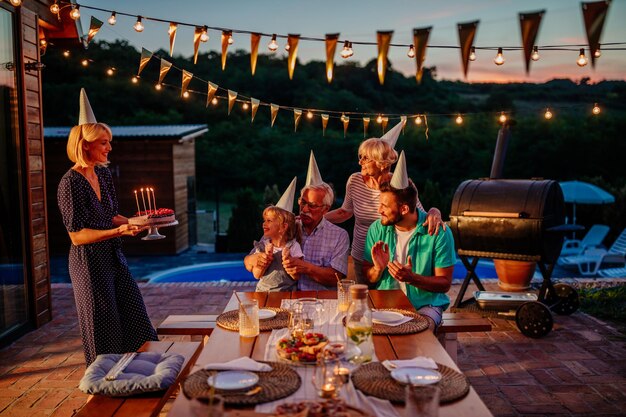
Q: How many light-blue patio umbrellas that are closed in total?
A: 0